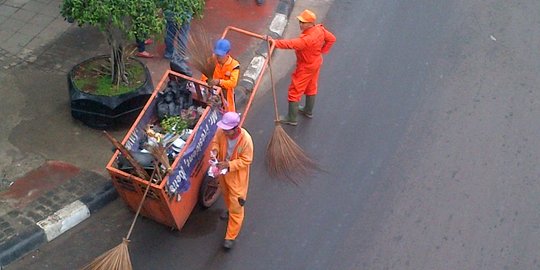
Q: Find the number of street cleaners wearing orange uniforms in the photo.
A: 3